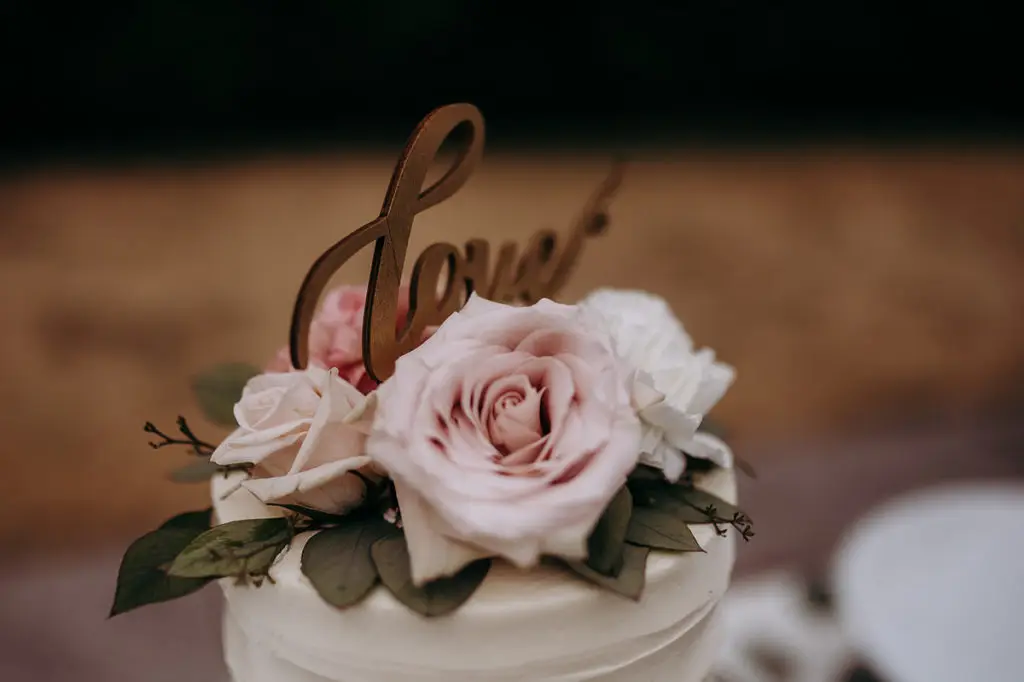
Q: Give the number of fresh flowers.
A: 4